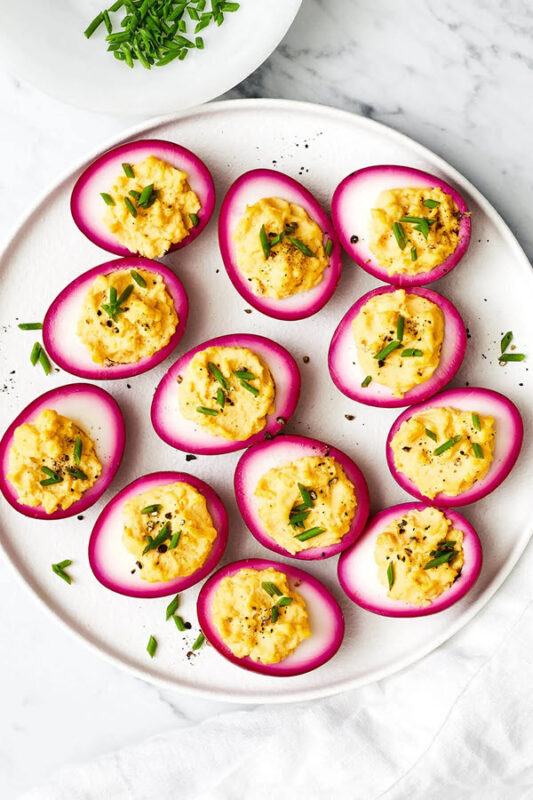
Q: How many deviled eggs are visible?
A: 12